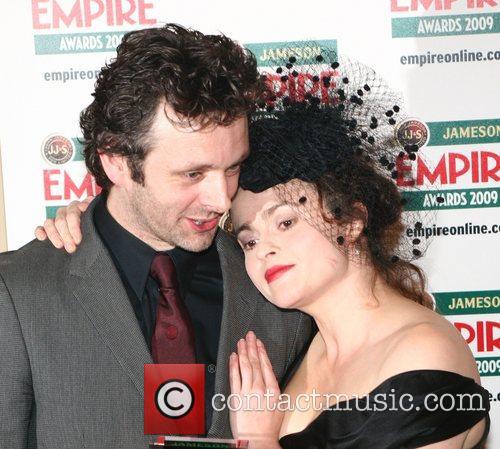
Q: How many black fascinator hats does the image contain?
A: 1